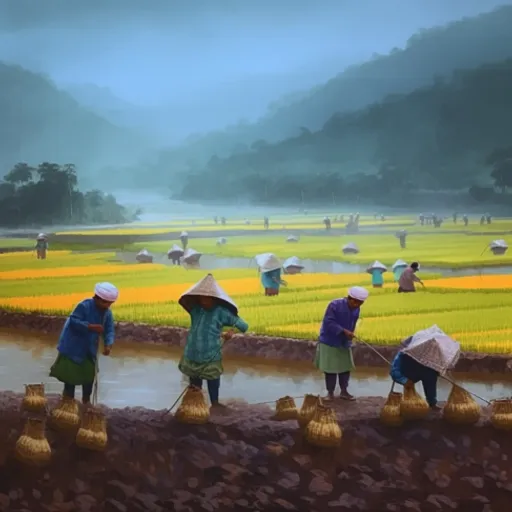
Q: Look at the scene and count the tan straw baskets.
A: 12